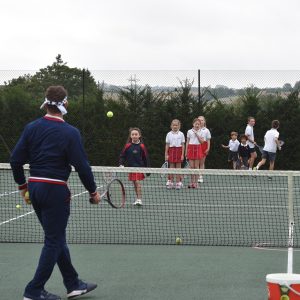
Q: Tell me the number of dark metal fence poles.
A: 2